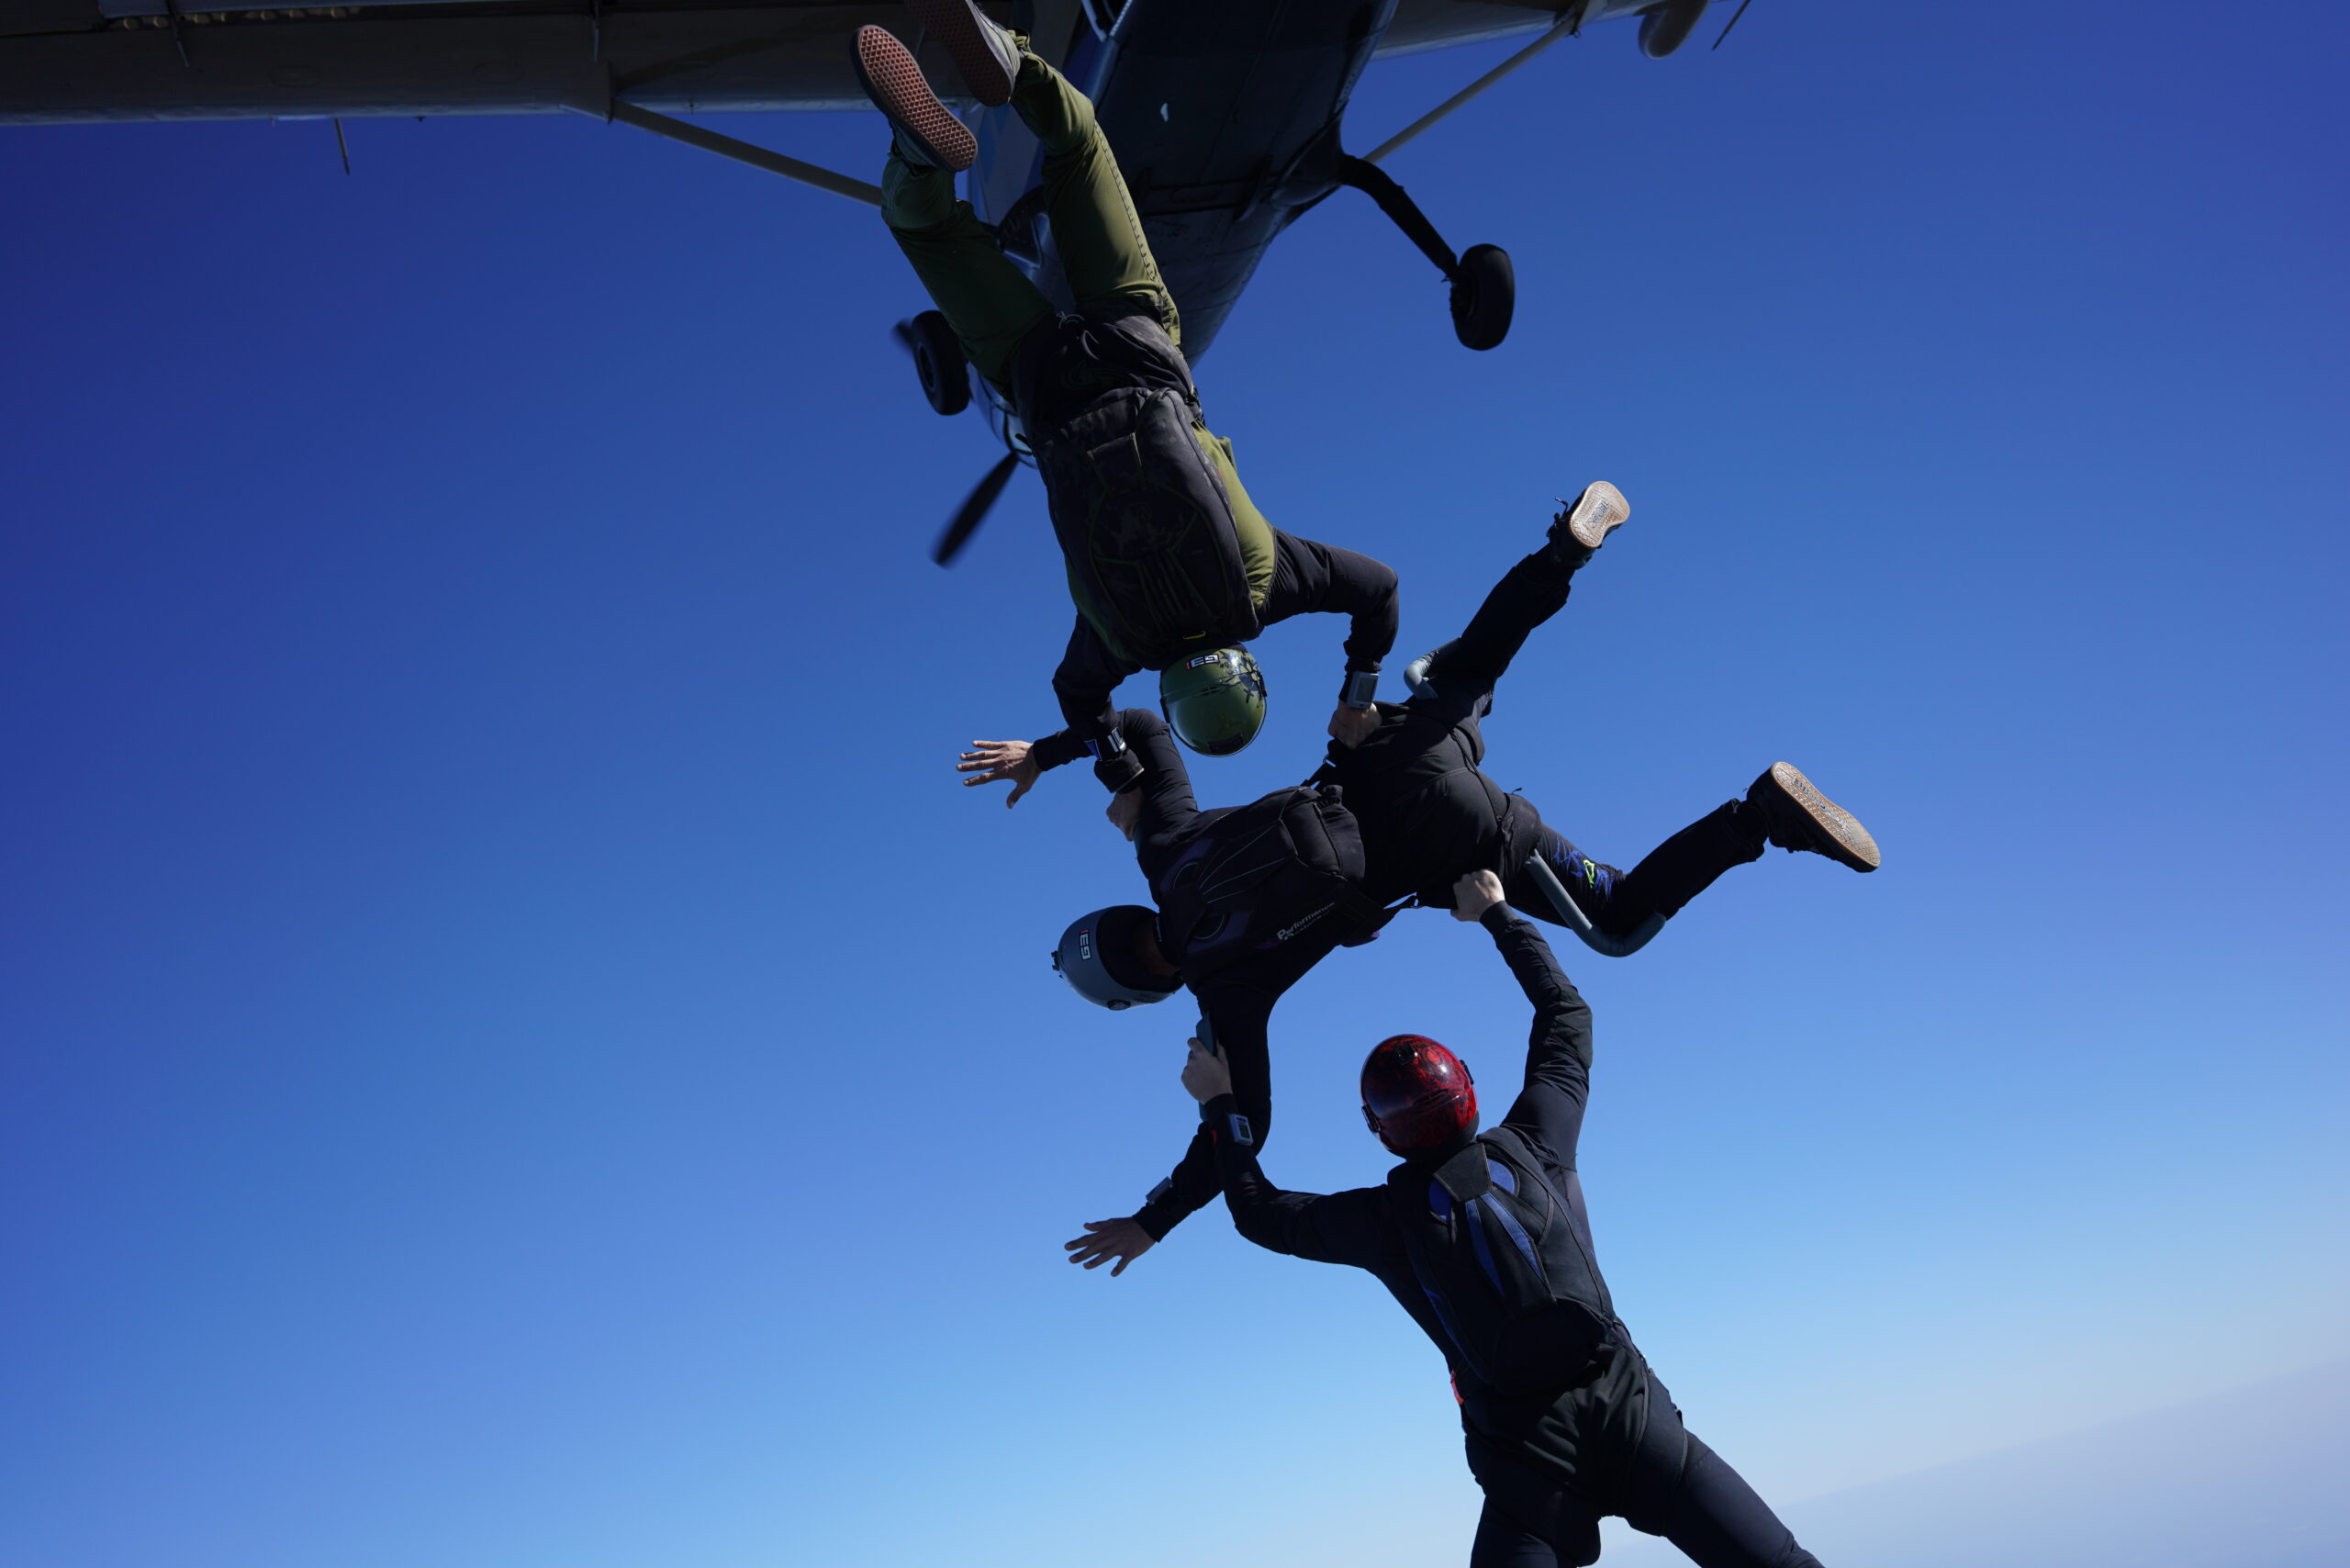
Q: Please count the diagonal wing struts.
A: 2